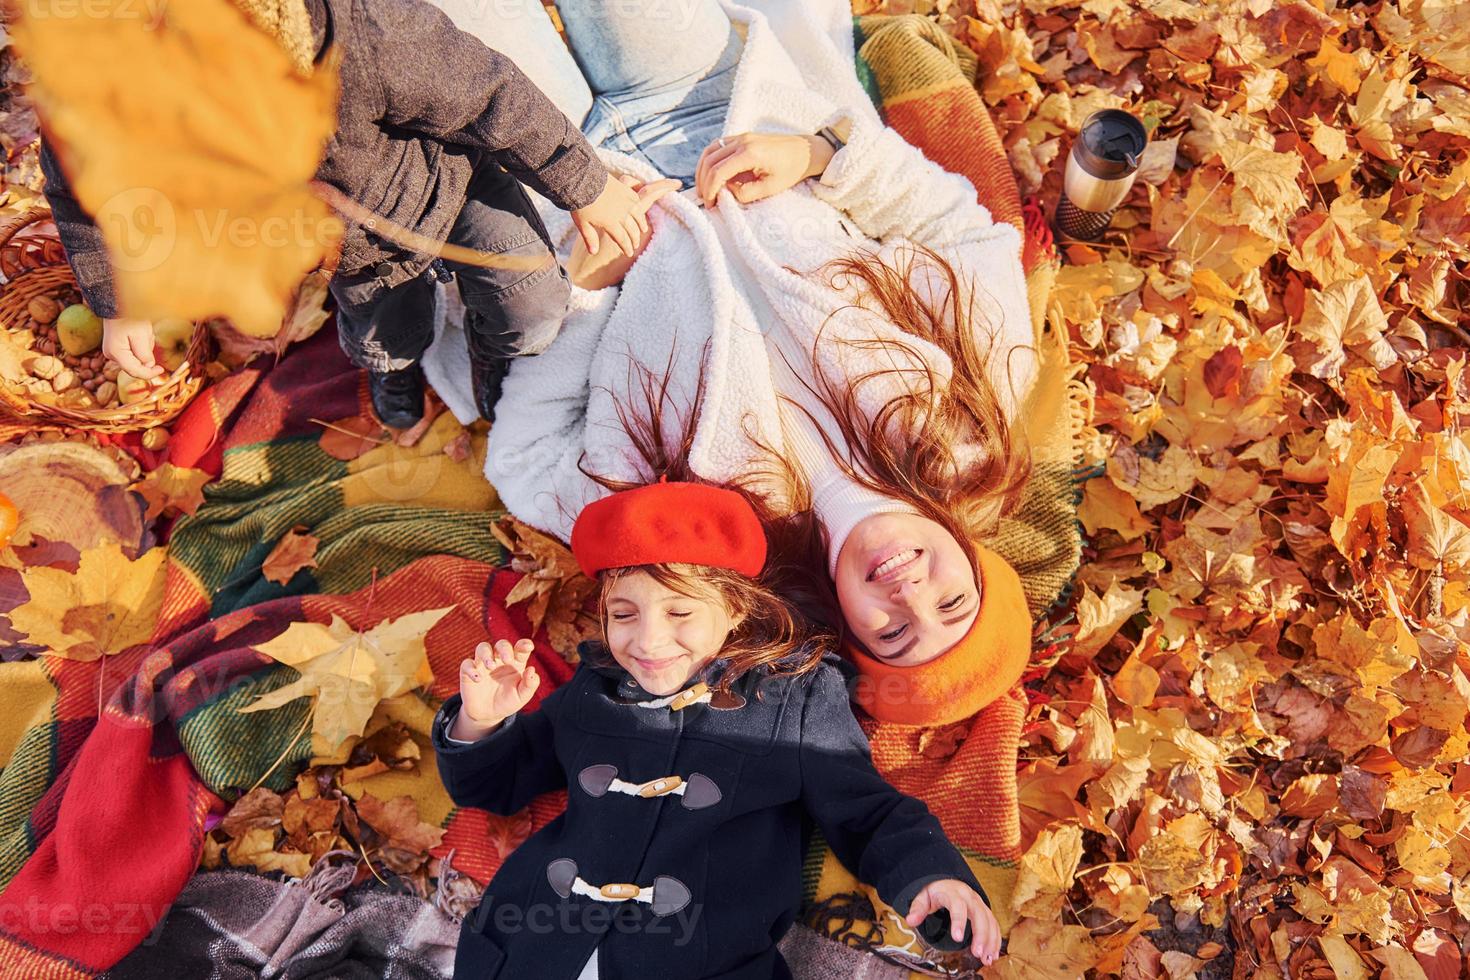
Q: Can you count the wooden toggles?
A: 3